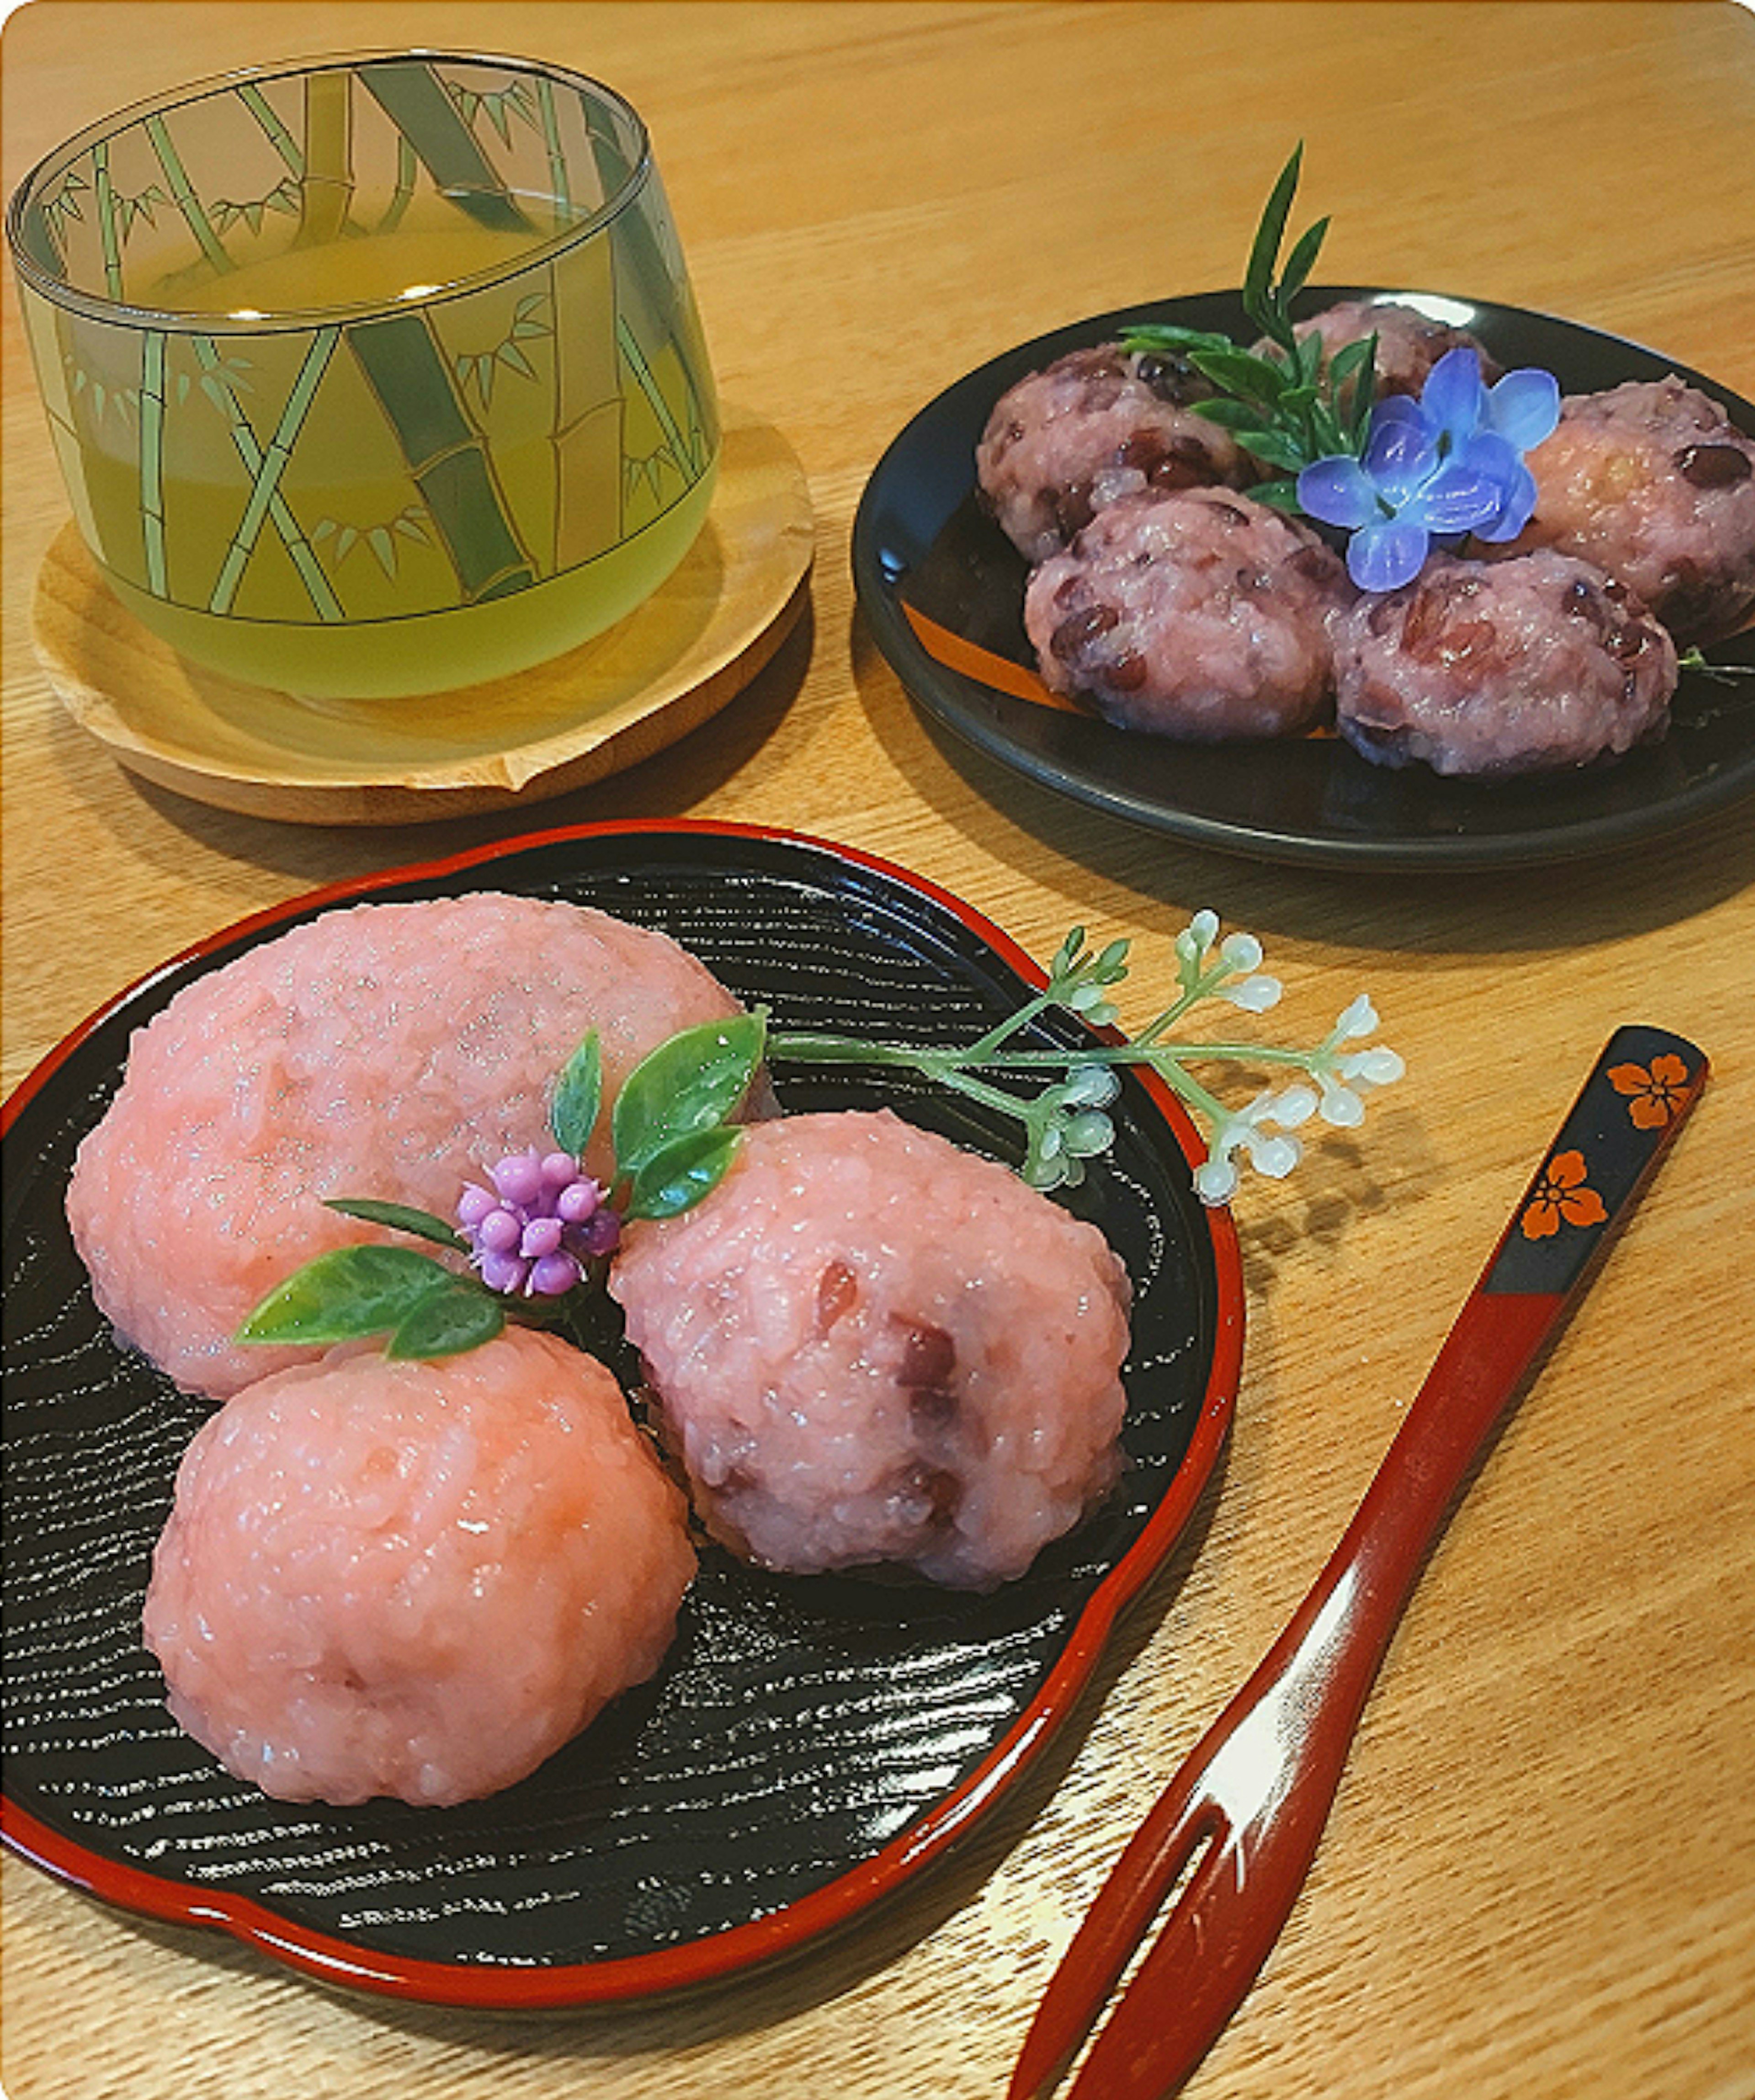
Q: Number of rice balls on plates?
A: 8